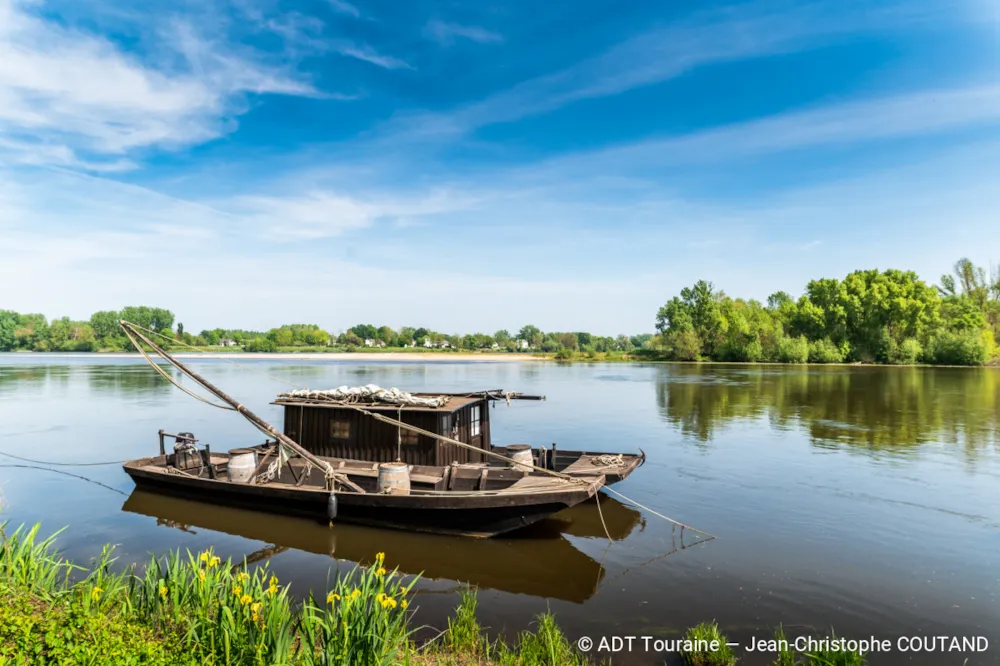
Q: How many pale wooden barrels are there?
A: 3